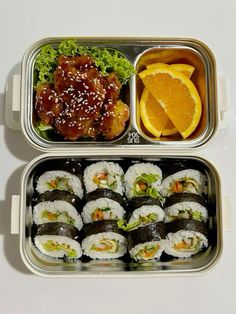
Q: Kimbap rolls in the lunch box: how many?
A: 12